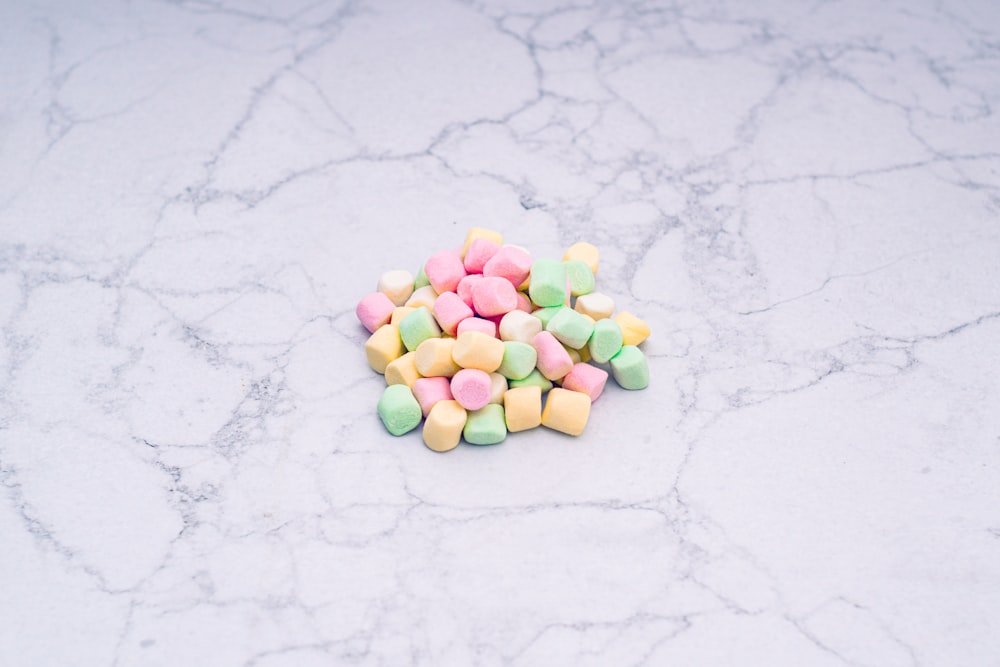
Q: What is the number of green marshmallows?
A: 12